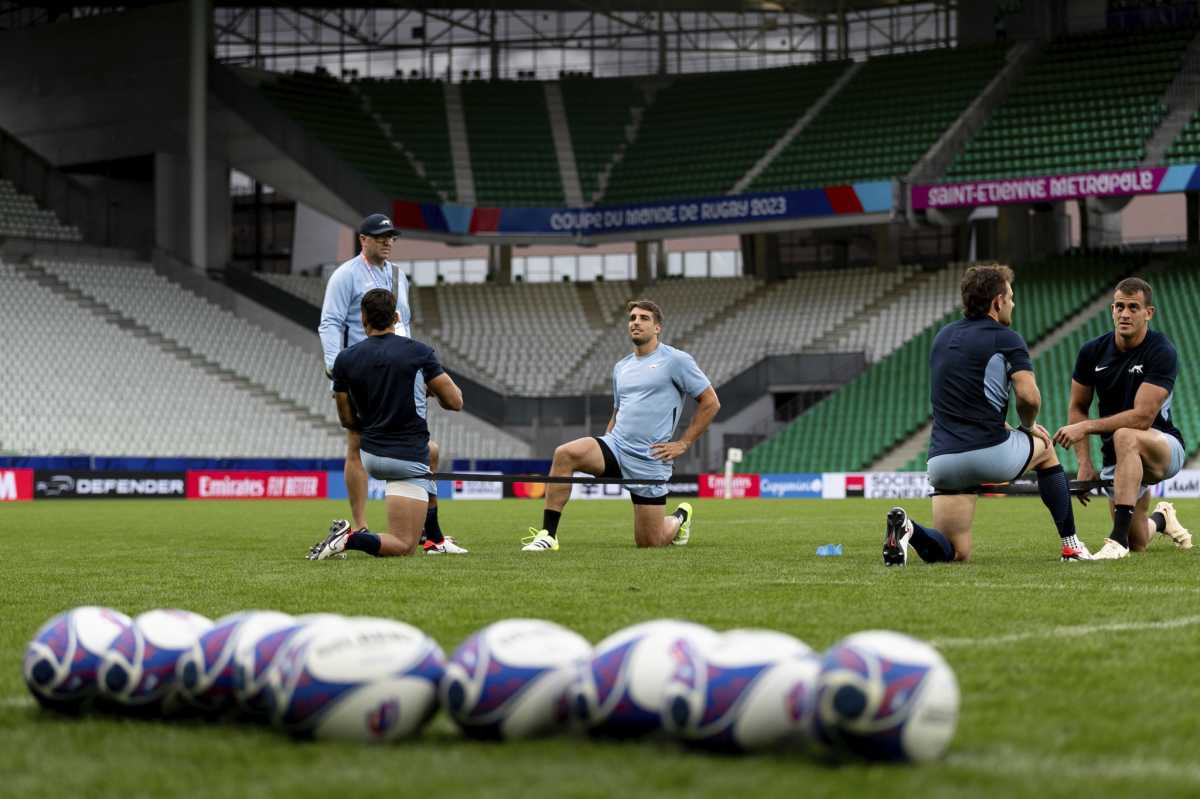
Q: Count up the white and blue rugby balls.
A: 9